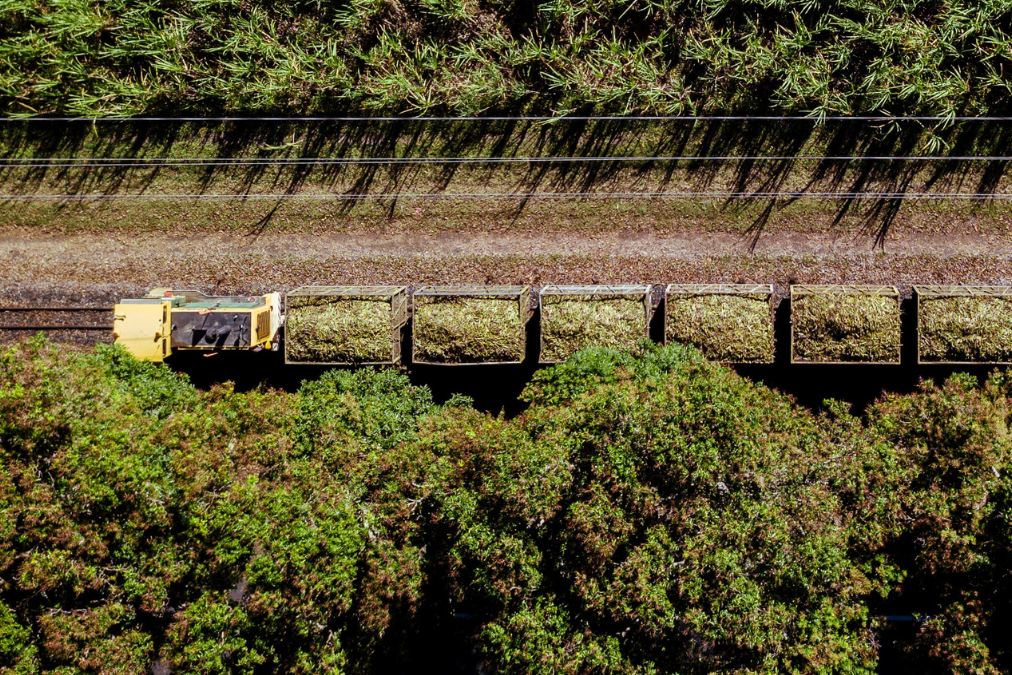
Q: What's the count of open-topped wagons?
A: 6